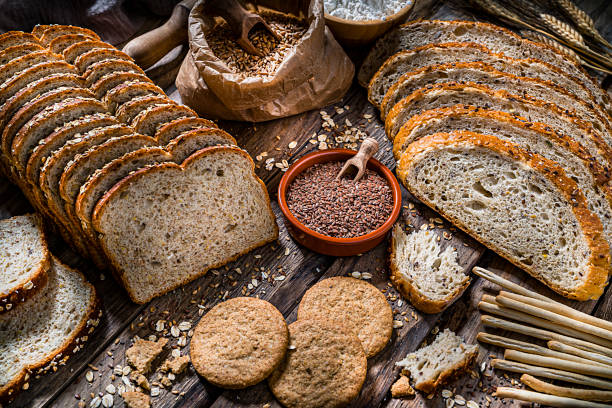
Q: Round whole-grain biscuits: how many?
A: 3